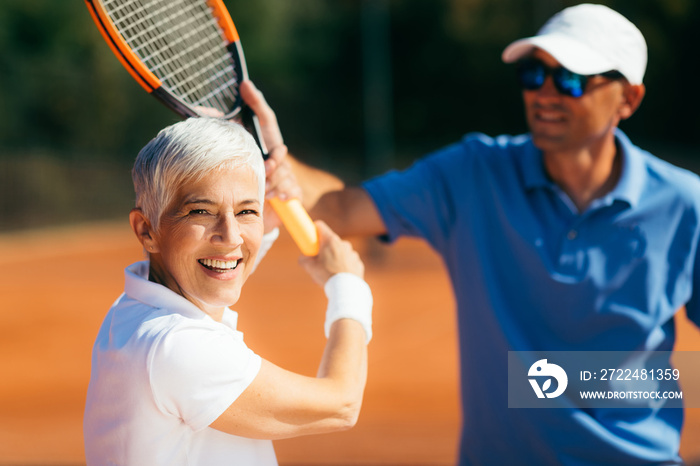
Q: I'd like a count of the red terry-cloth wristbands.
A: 0